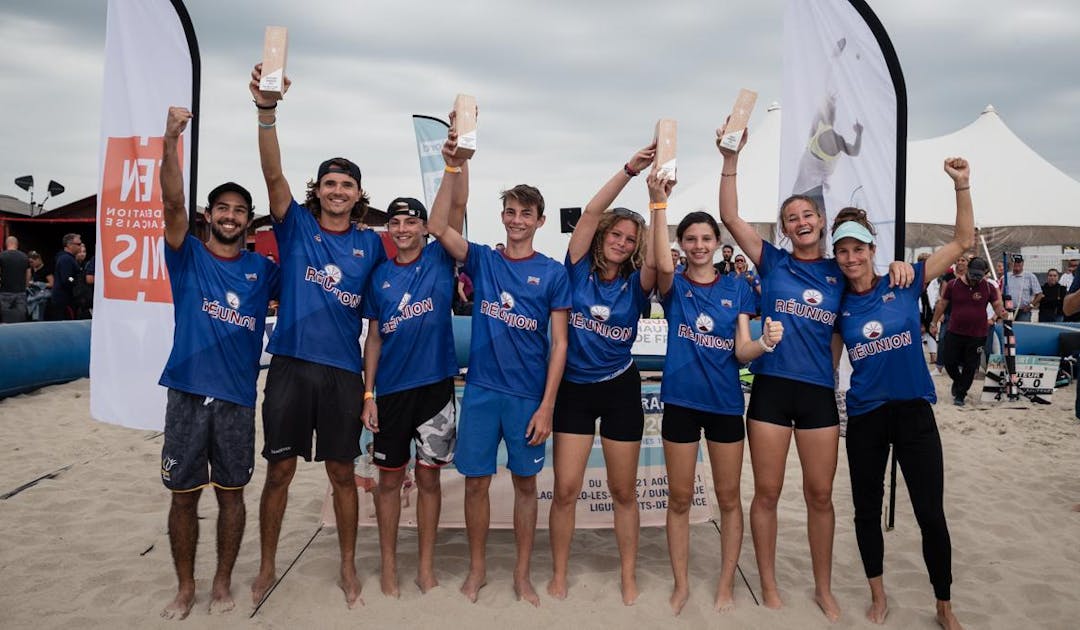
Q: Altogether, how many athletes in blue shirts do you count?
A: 8